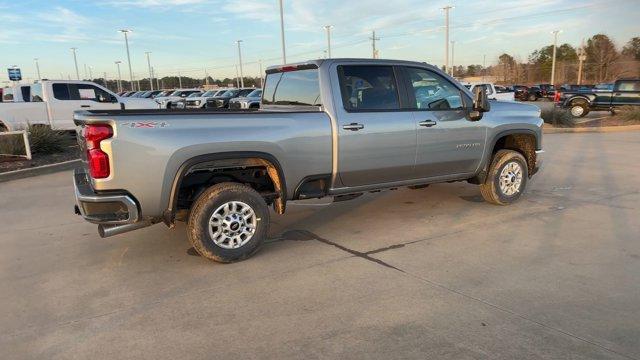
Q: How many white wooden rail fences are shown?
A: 1